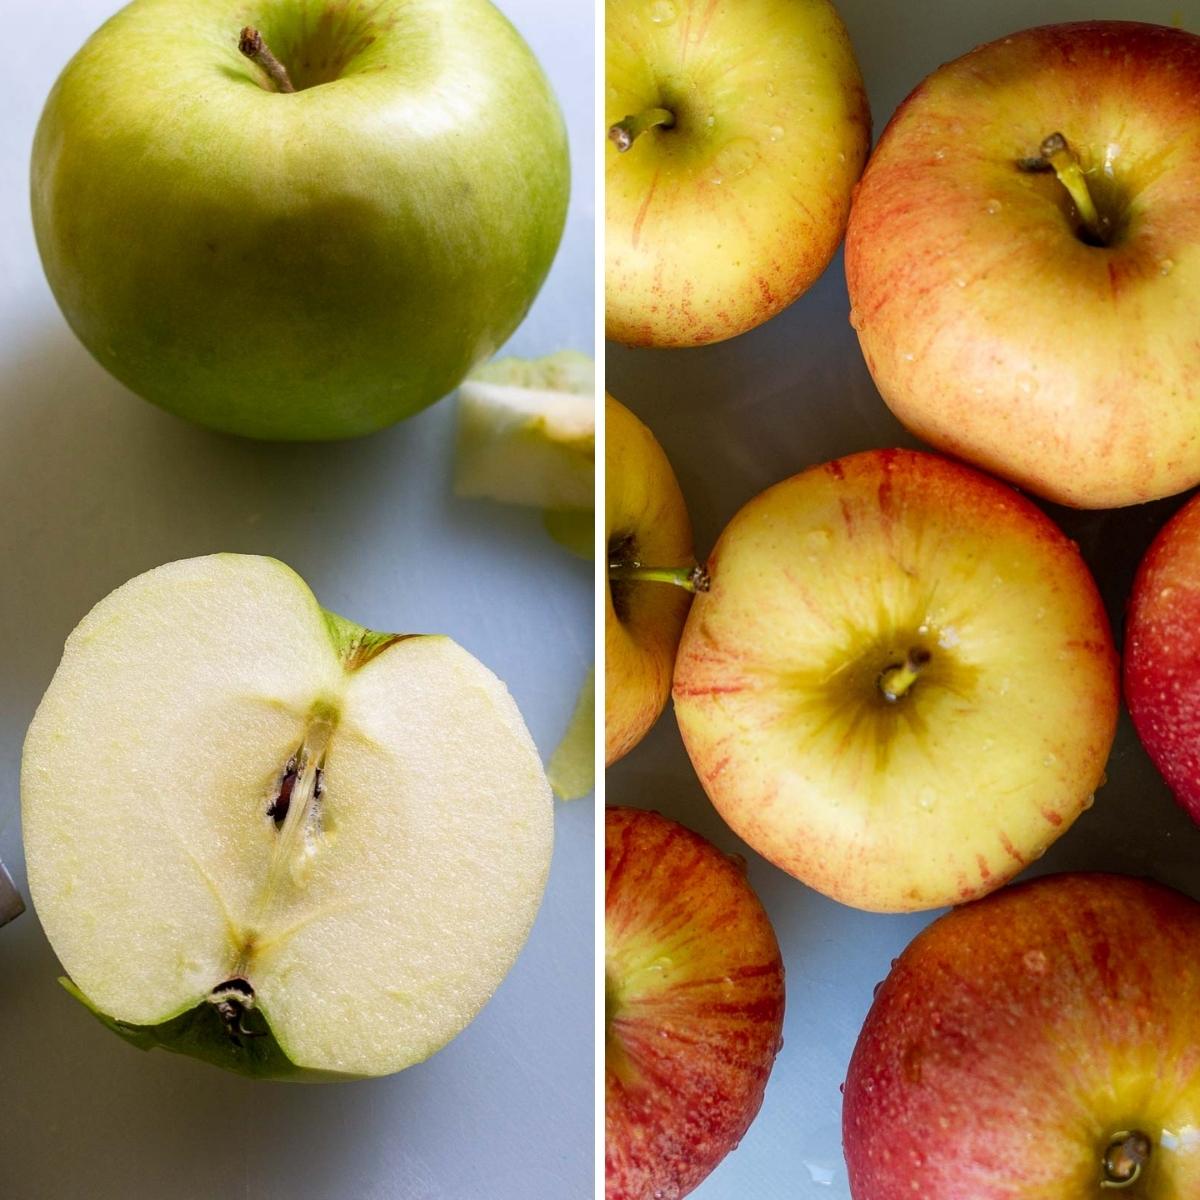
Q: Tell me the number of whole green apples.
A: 1